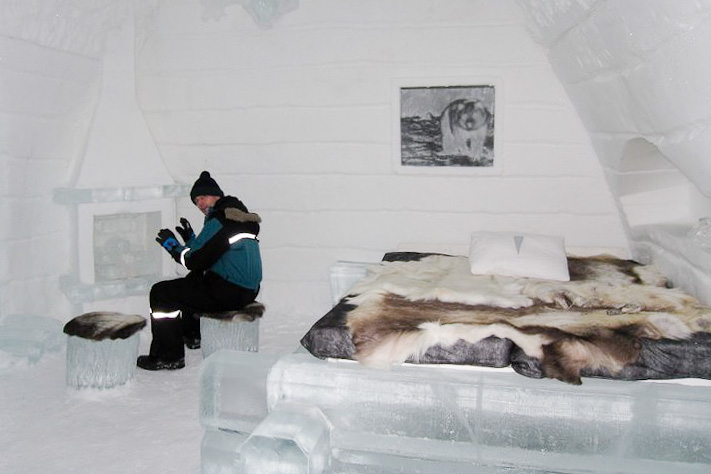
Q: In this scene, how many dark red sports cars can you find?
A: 0